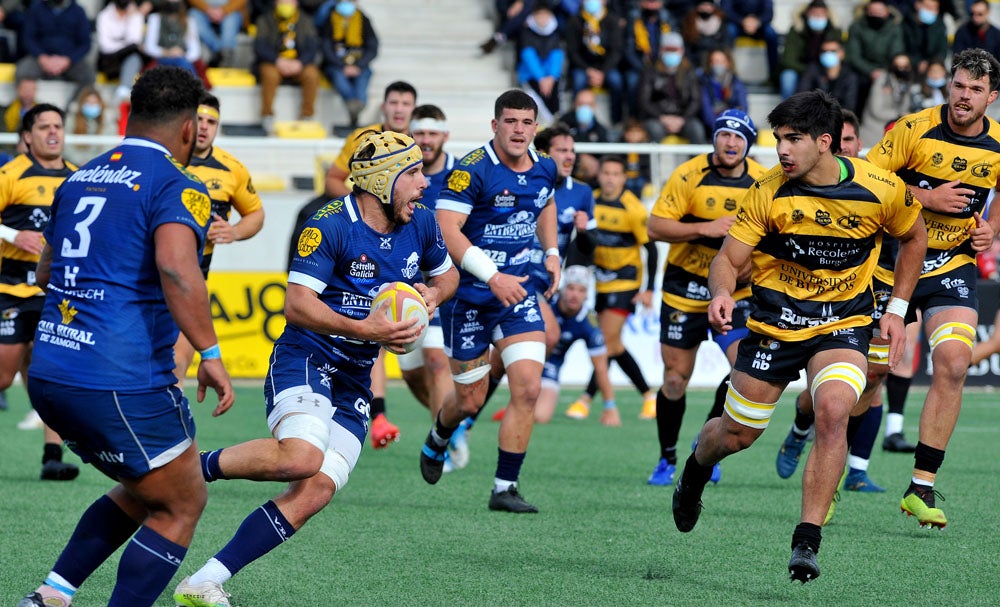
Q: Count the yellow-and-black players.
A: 8